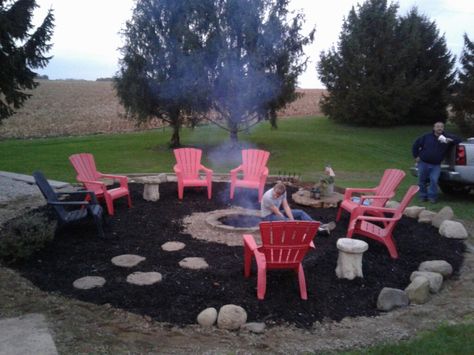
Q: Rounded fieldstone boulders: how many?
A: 12